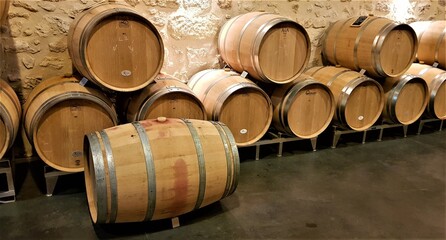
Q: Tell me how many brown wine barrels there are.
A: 13